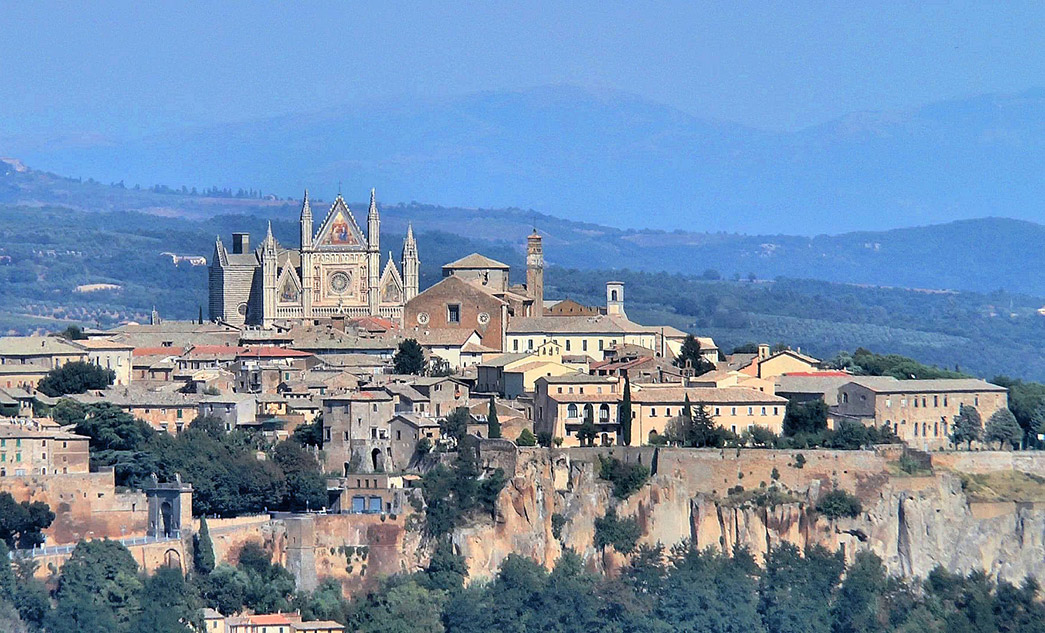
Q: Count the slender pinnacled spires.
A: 4